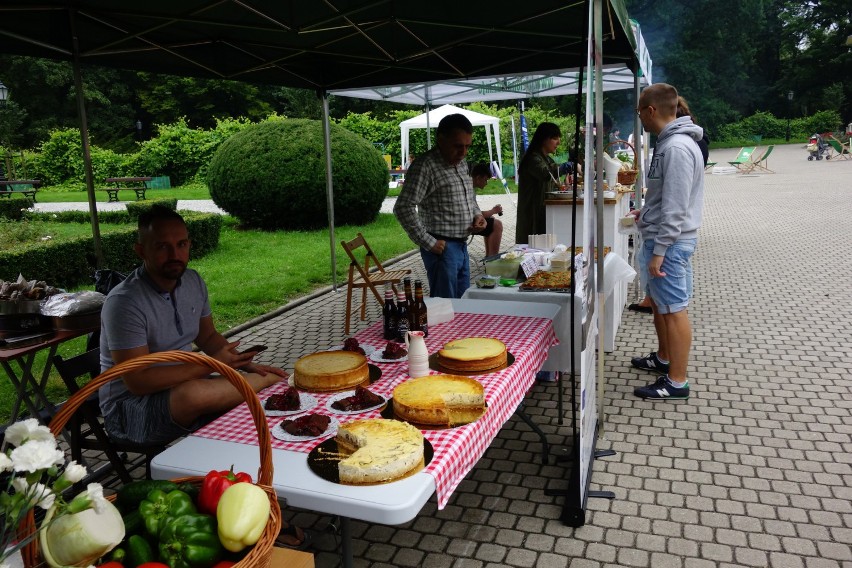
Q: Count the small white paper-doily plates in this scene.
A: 5